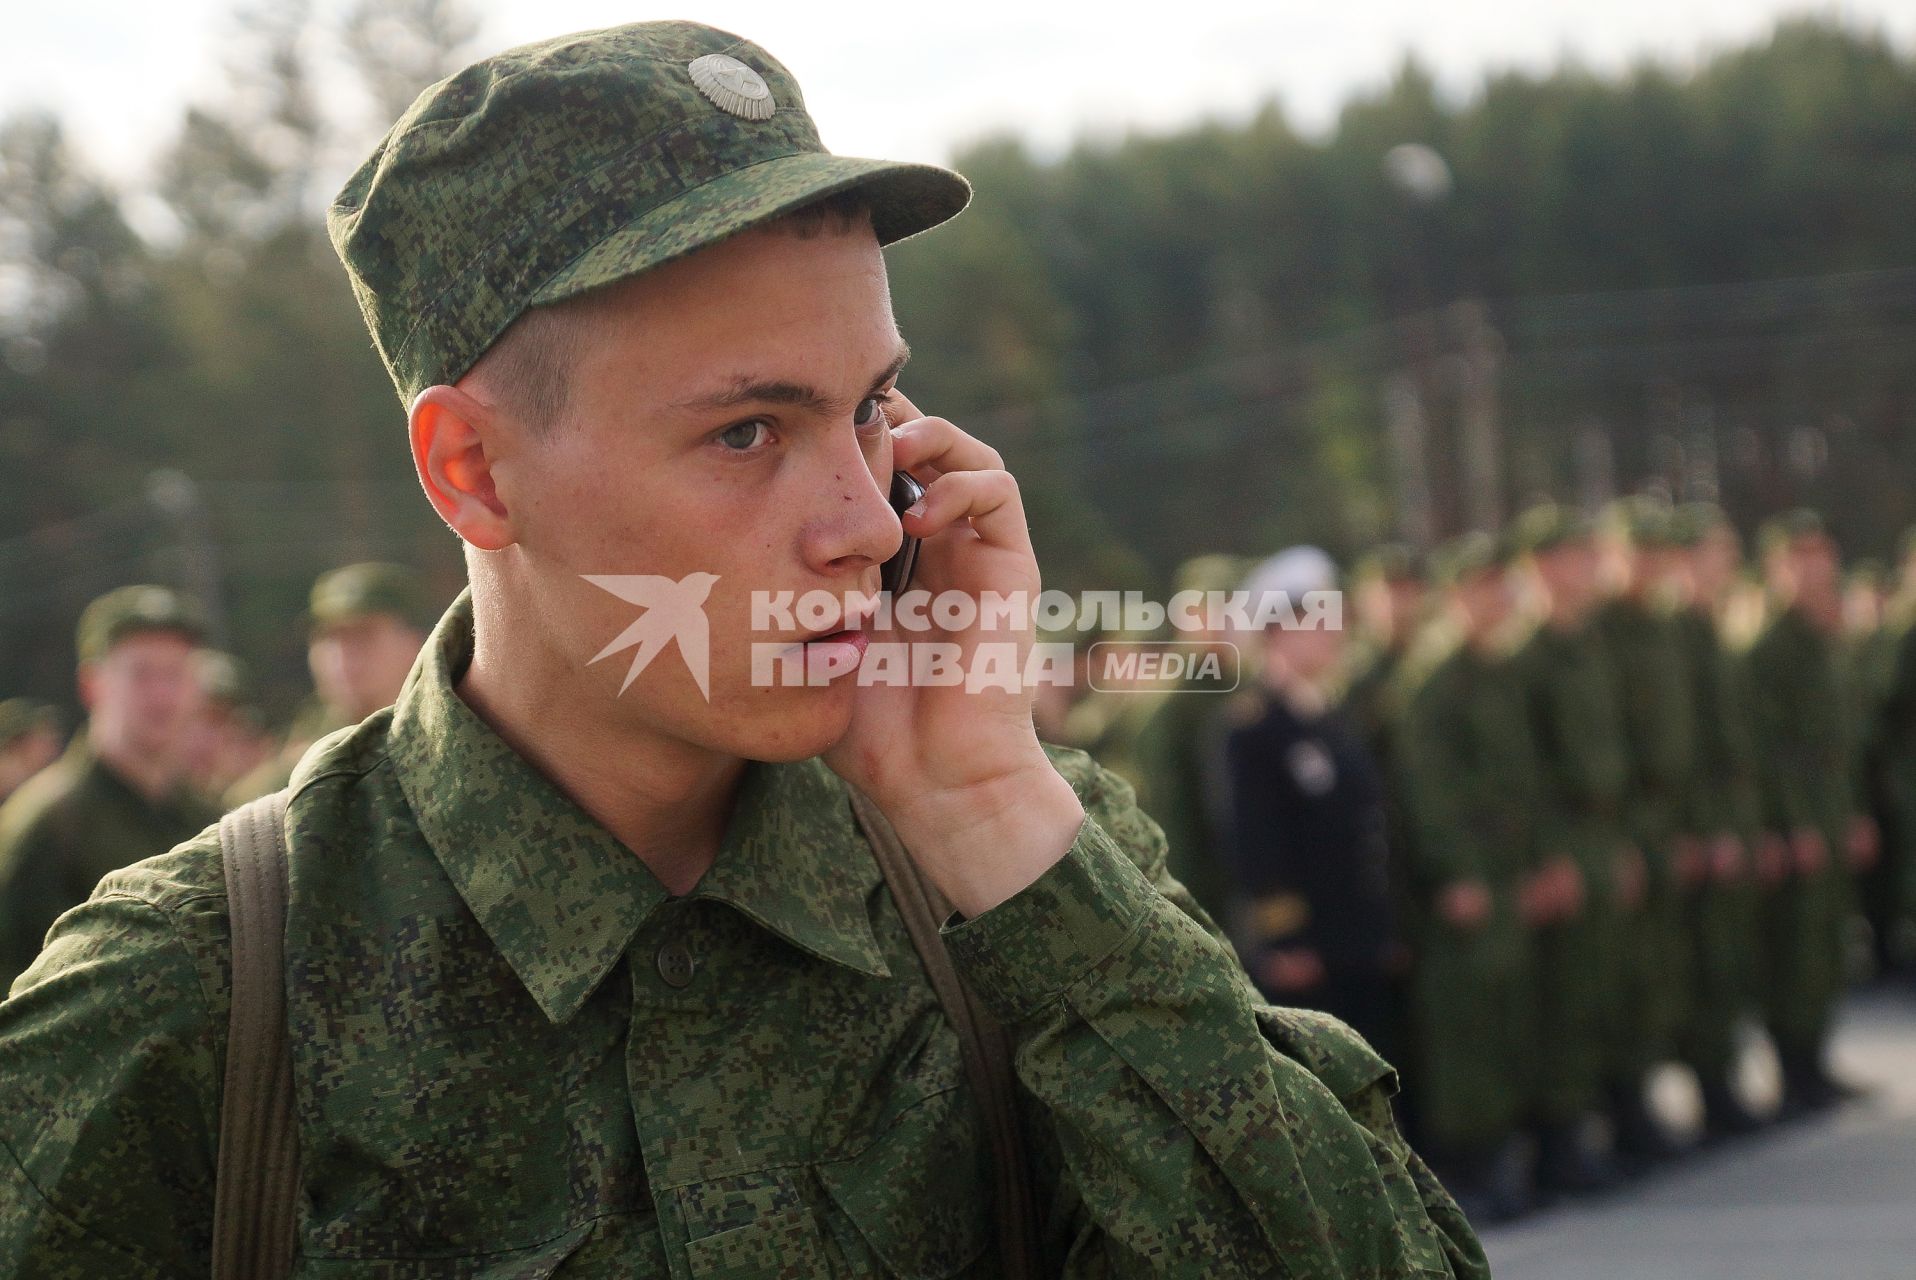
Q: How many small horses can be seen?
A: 0